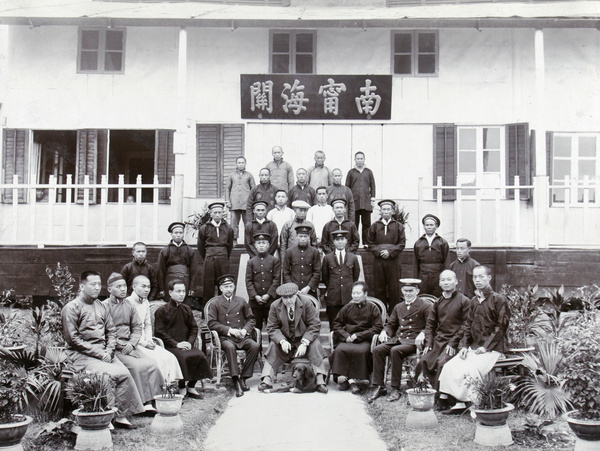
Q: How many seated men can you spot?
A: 10